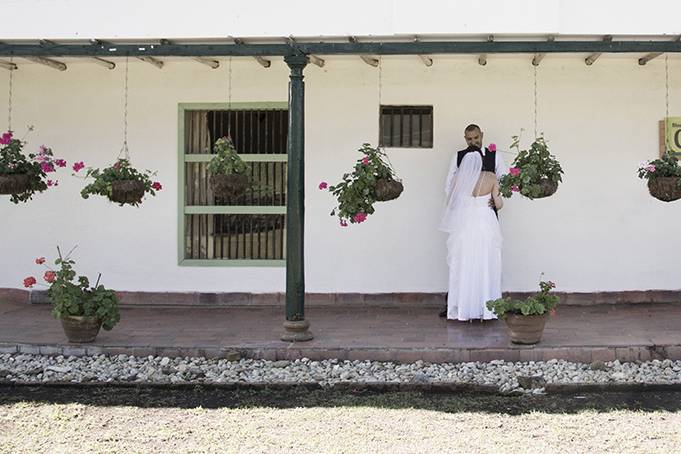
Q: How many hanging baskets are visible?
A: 6